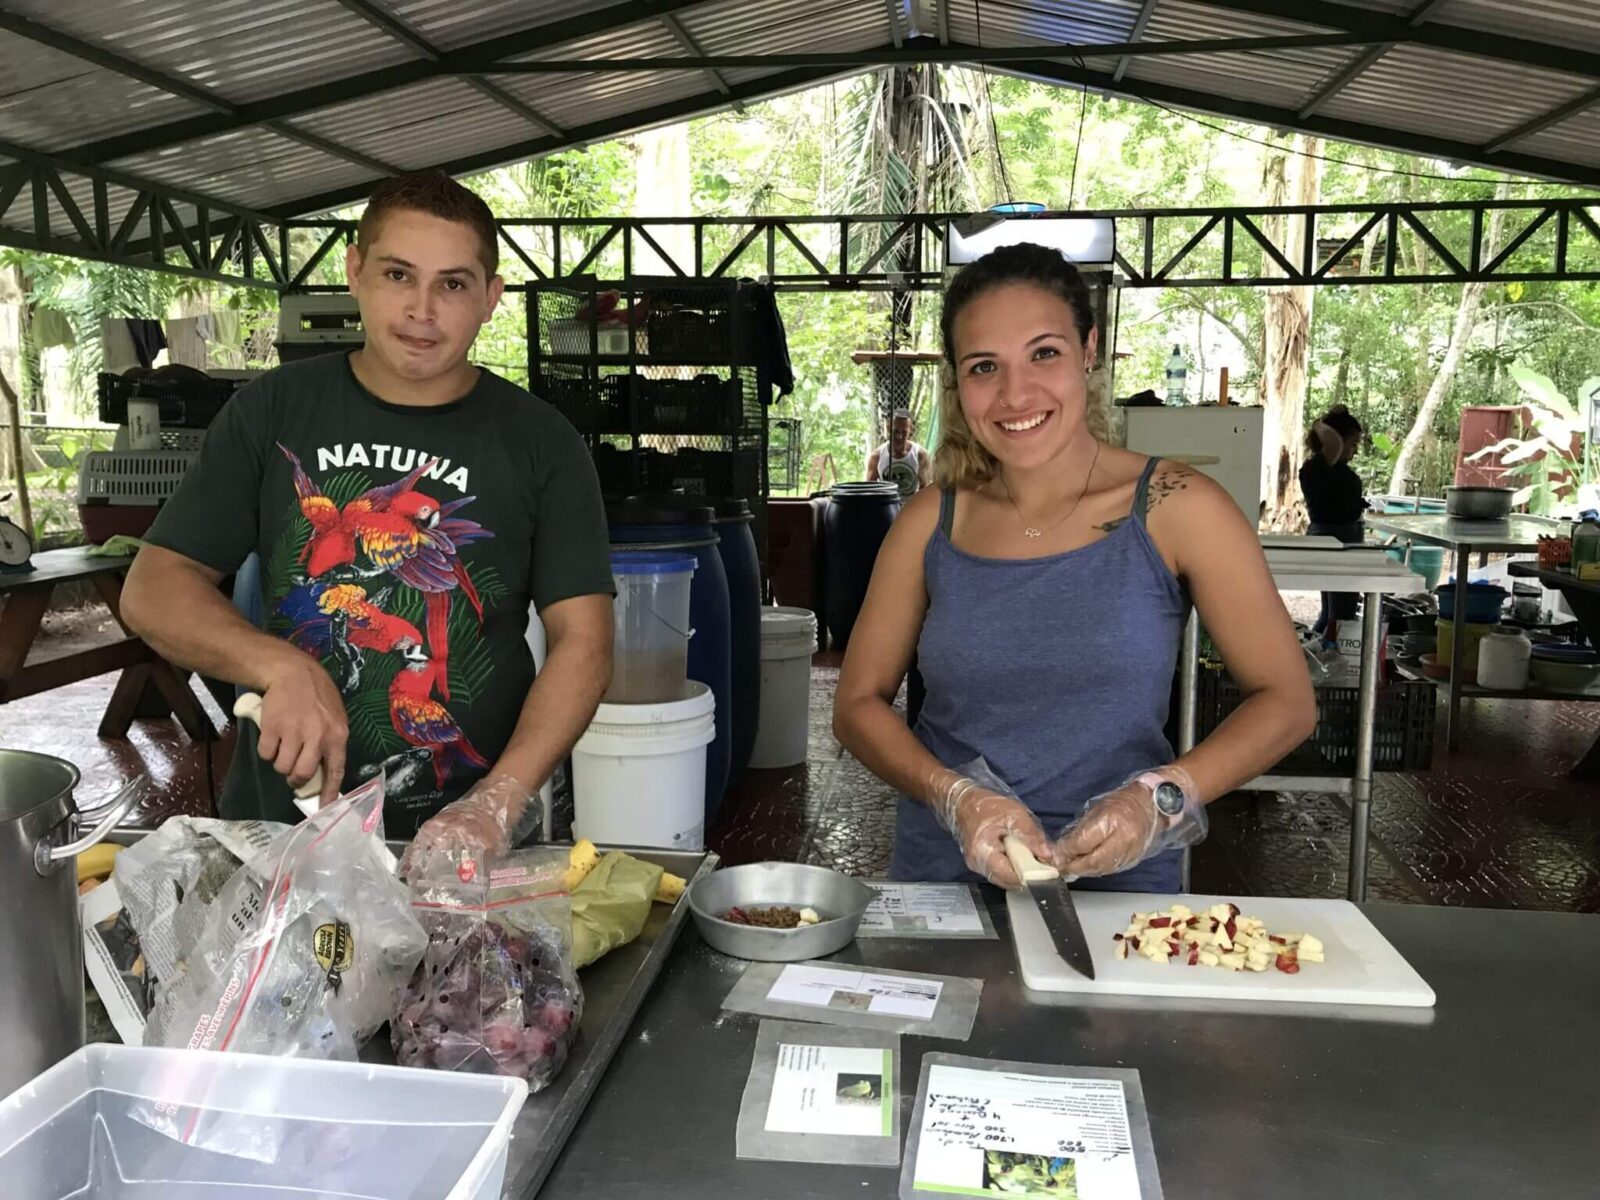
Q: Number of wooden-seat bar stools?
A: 0